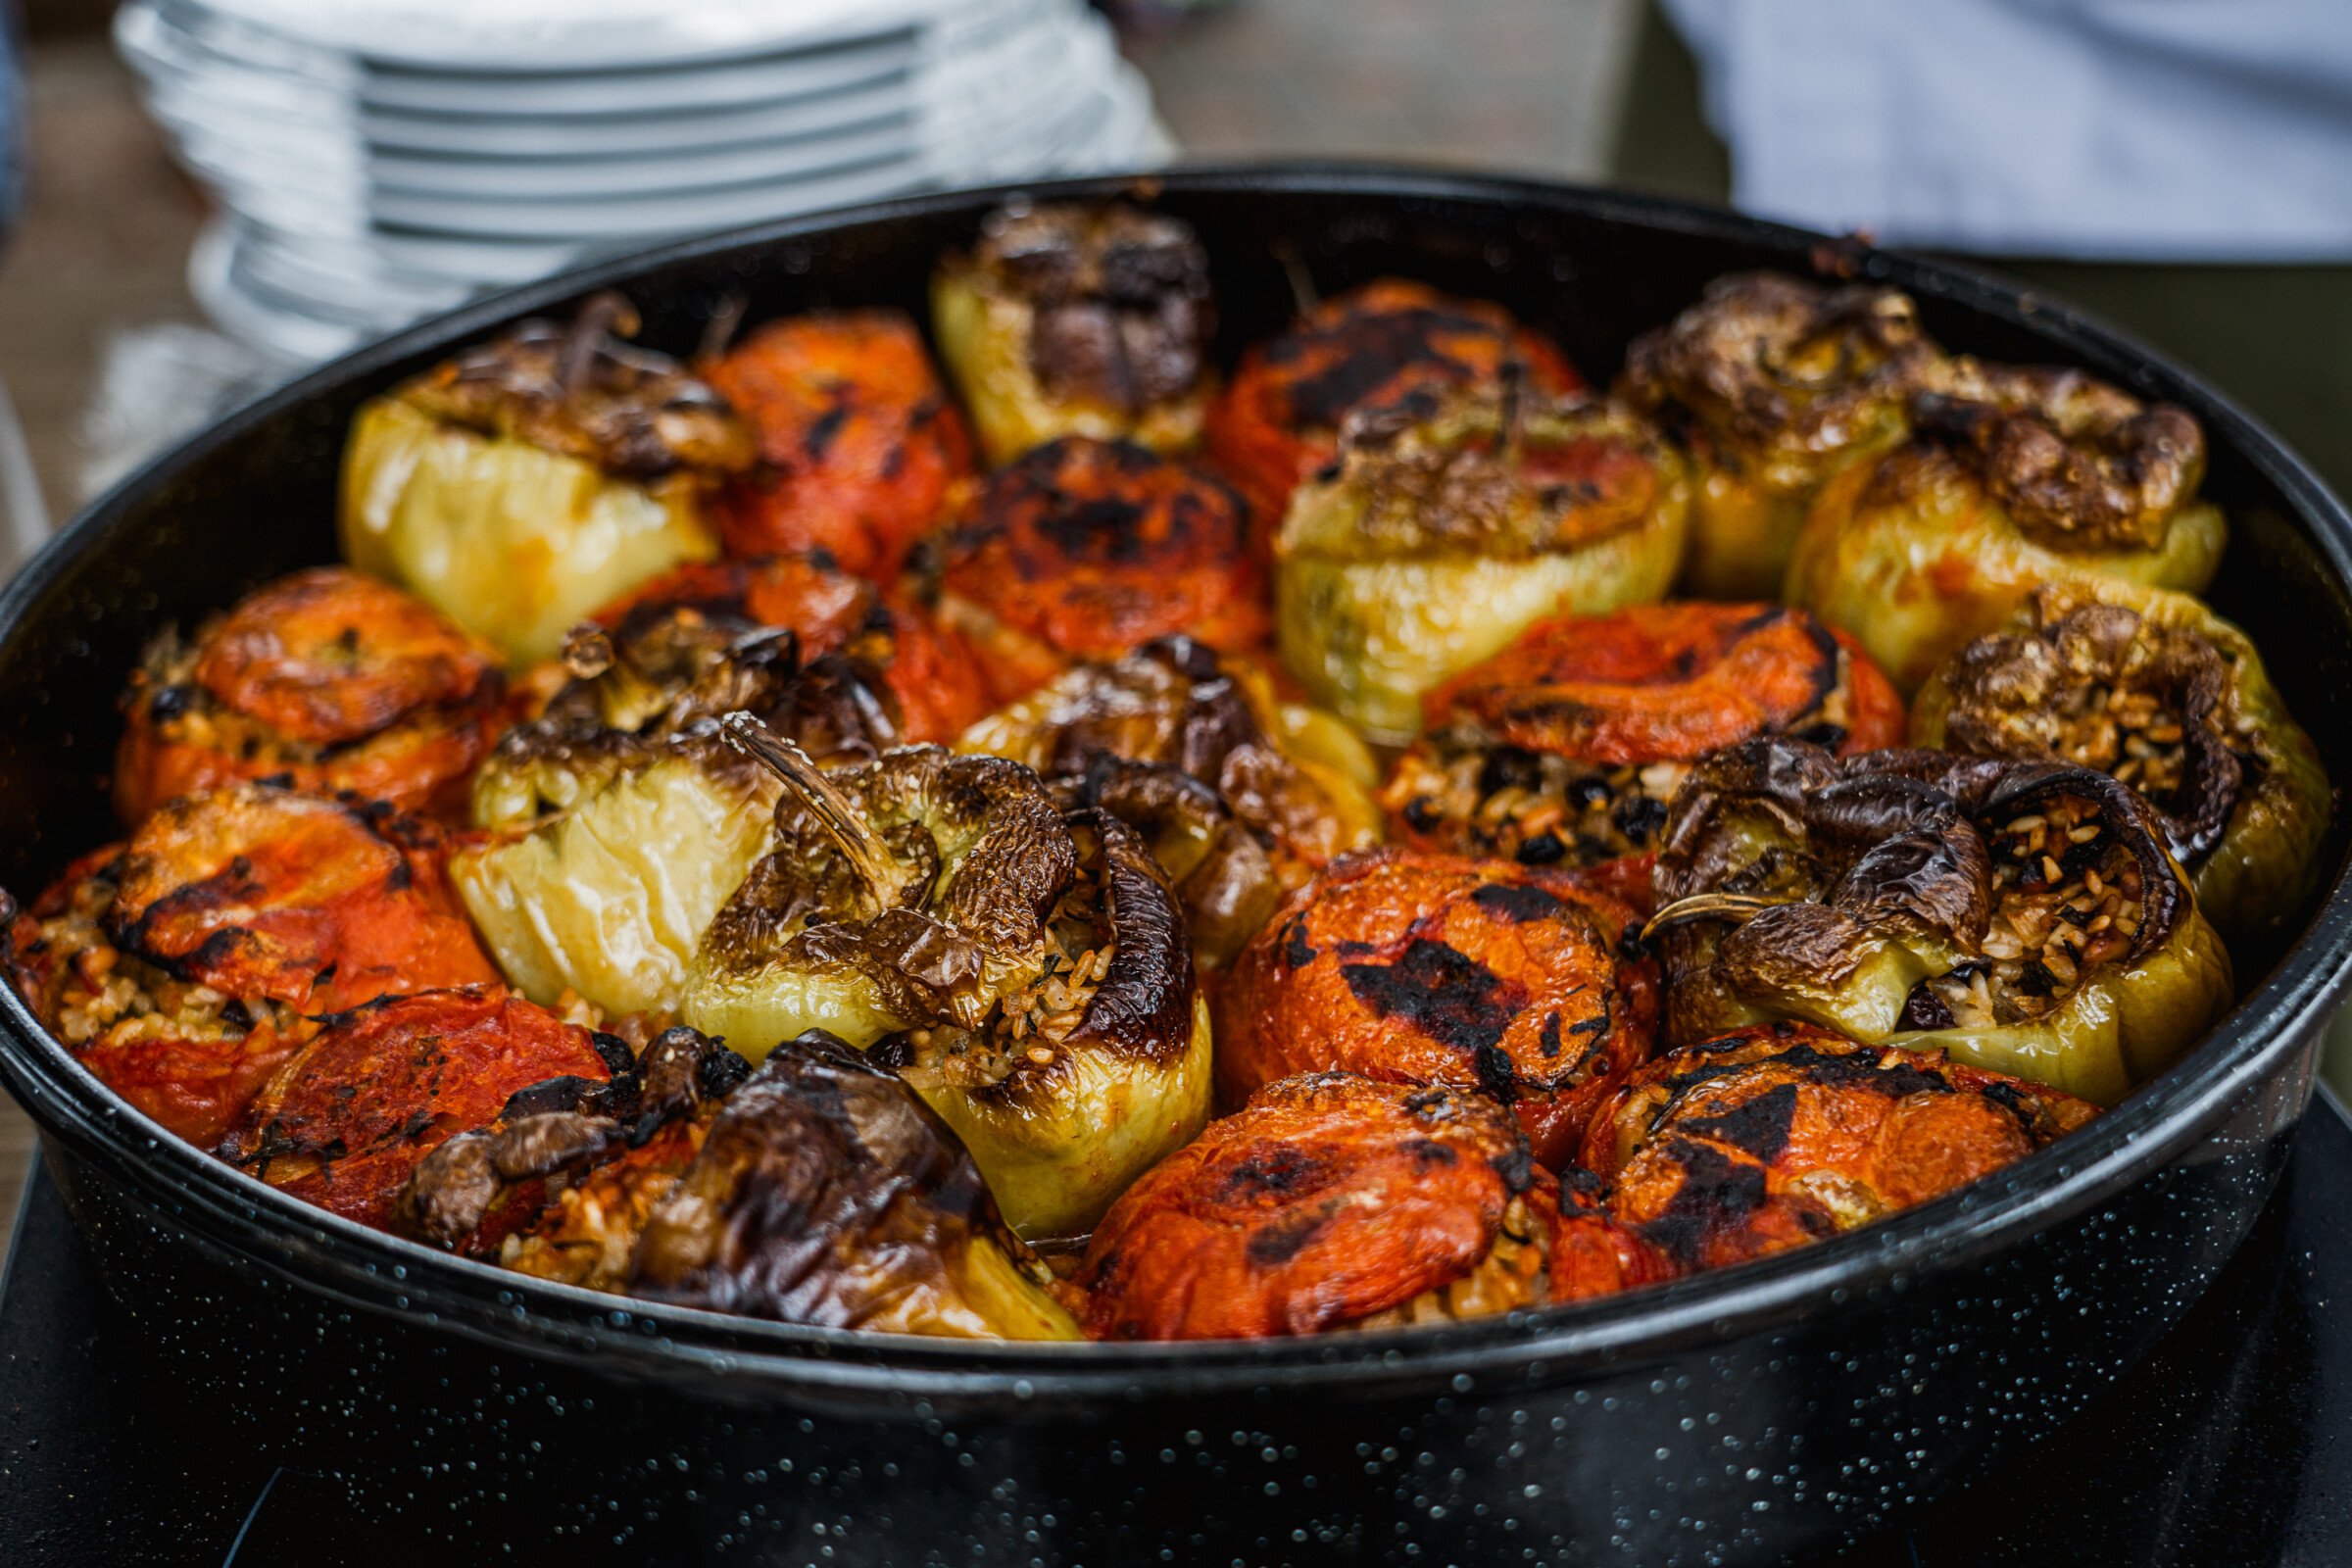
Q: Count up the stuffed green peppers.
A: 11